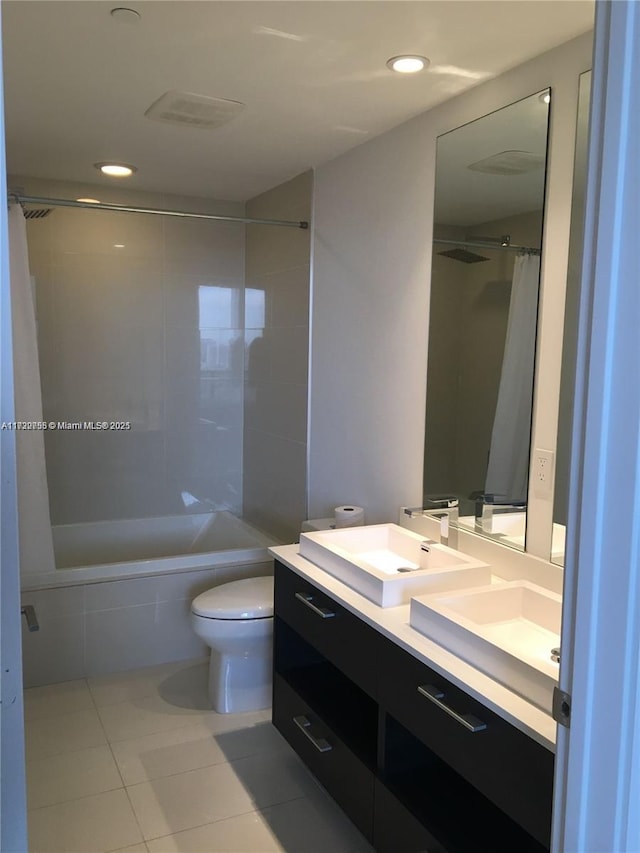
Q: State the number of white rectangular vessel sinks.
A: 2